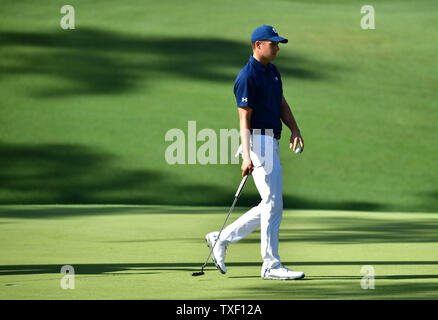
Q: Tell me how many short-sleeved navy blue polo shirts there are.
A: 1